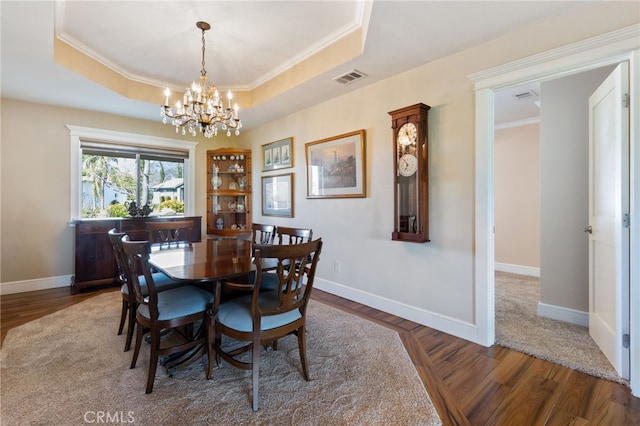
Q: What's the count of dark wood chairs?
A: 6